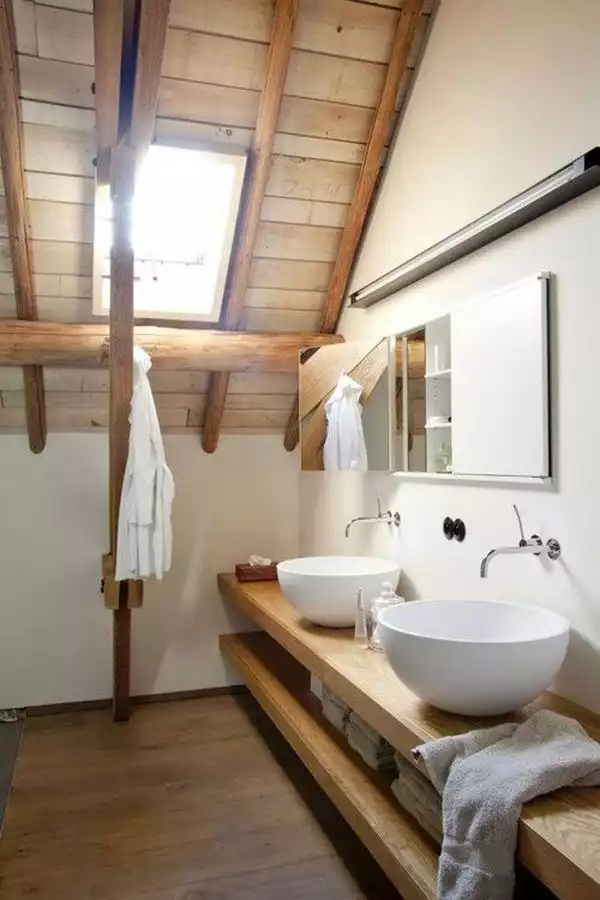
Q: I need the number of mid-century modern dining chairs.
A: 0